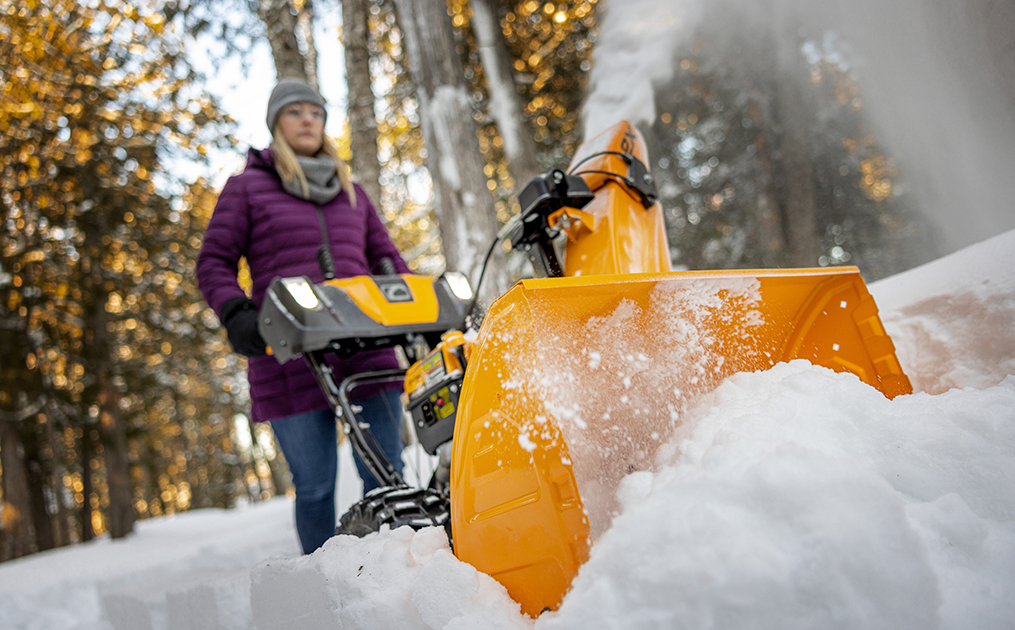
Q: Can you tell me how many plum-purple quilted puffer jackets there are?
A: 1